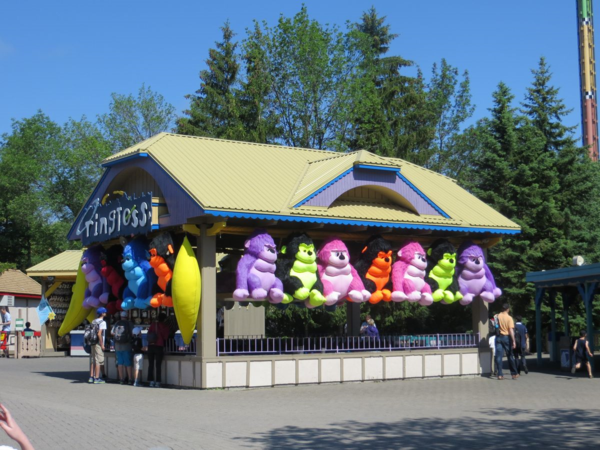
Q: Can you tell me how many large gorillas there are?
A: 11